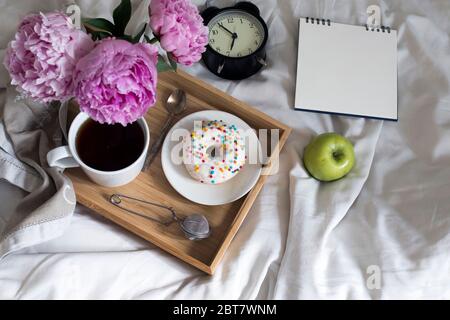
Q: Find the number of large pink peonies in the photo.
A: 3